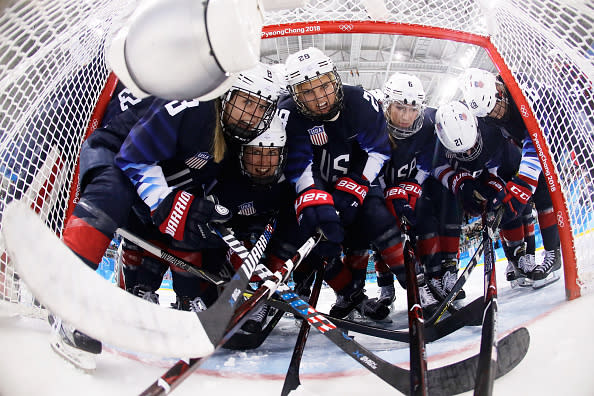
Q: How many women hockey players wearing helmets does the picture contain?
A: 6